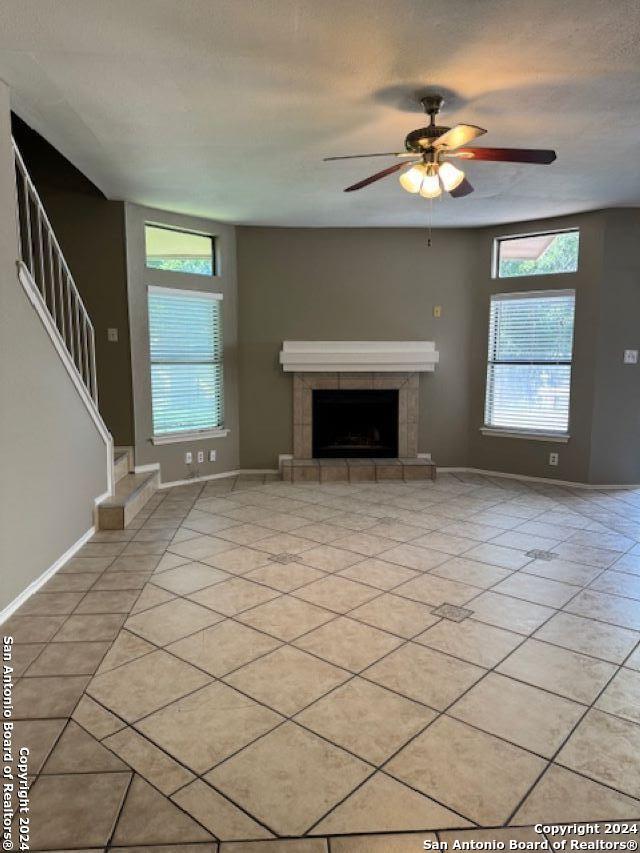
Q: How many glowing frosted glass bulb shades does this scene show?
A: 3